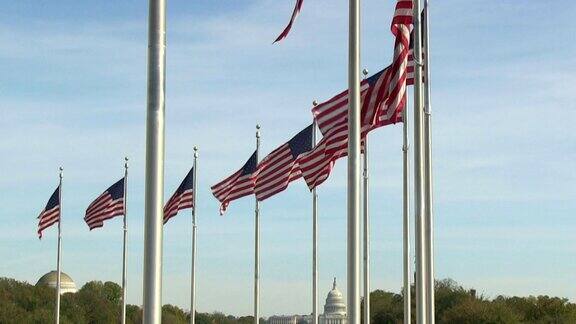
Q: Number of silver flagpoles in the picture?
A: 11